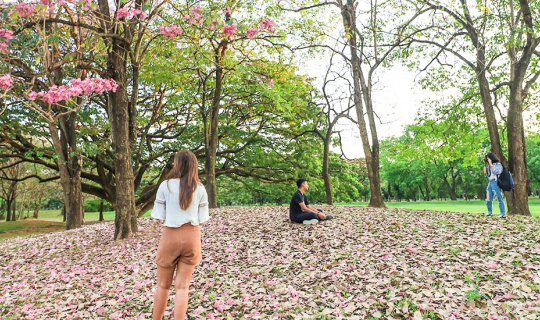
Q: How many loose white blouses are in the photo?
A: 1